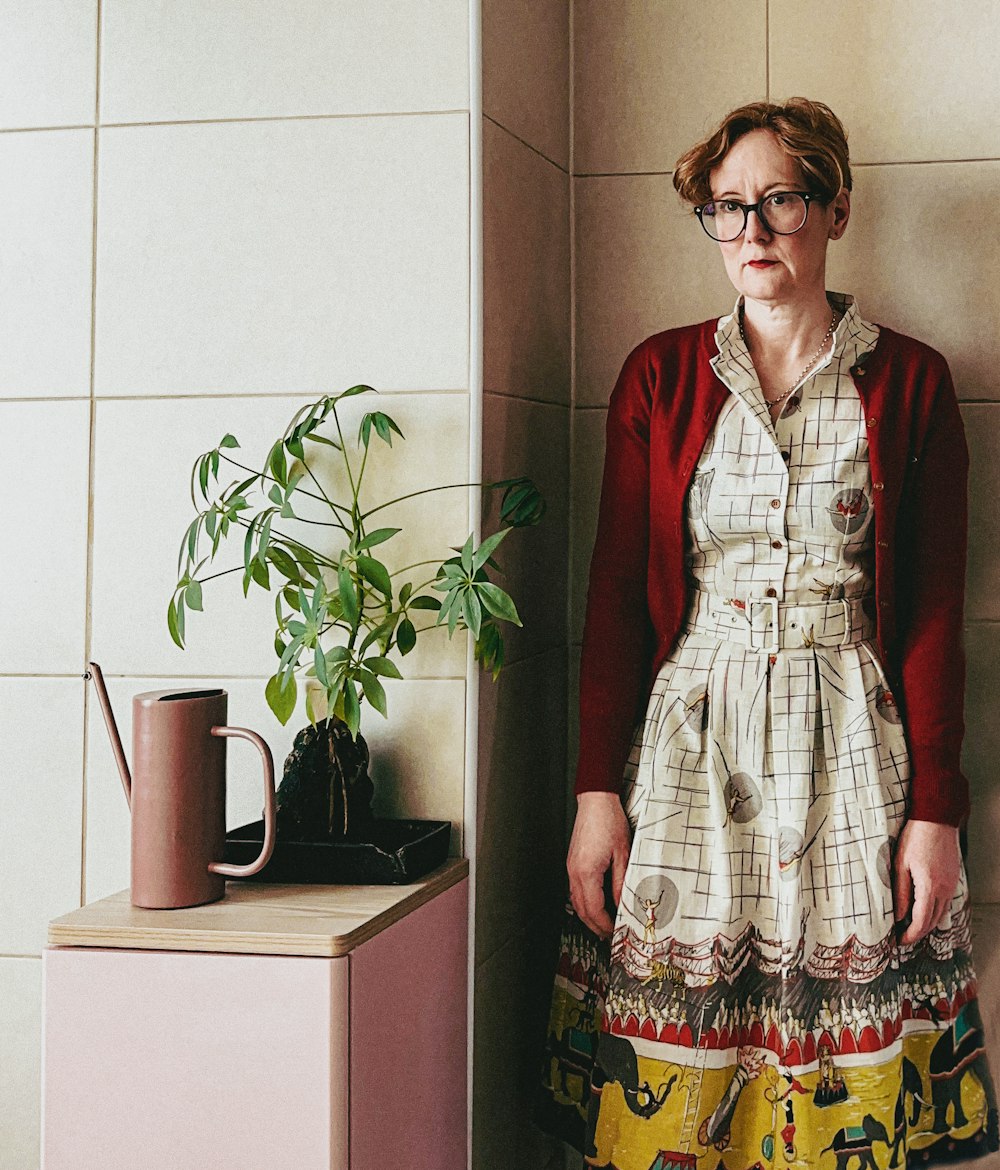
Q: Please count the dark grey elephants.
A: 4